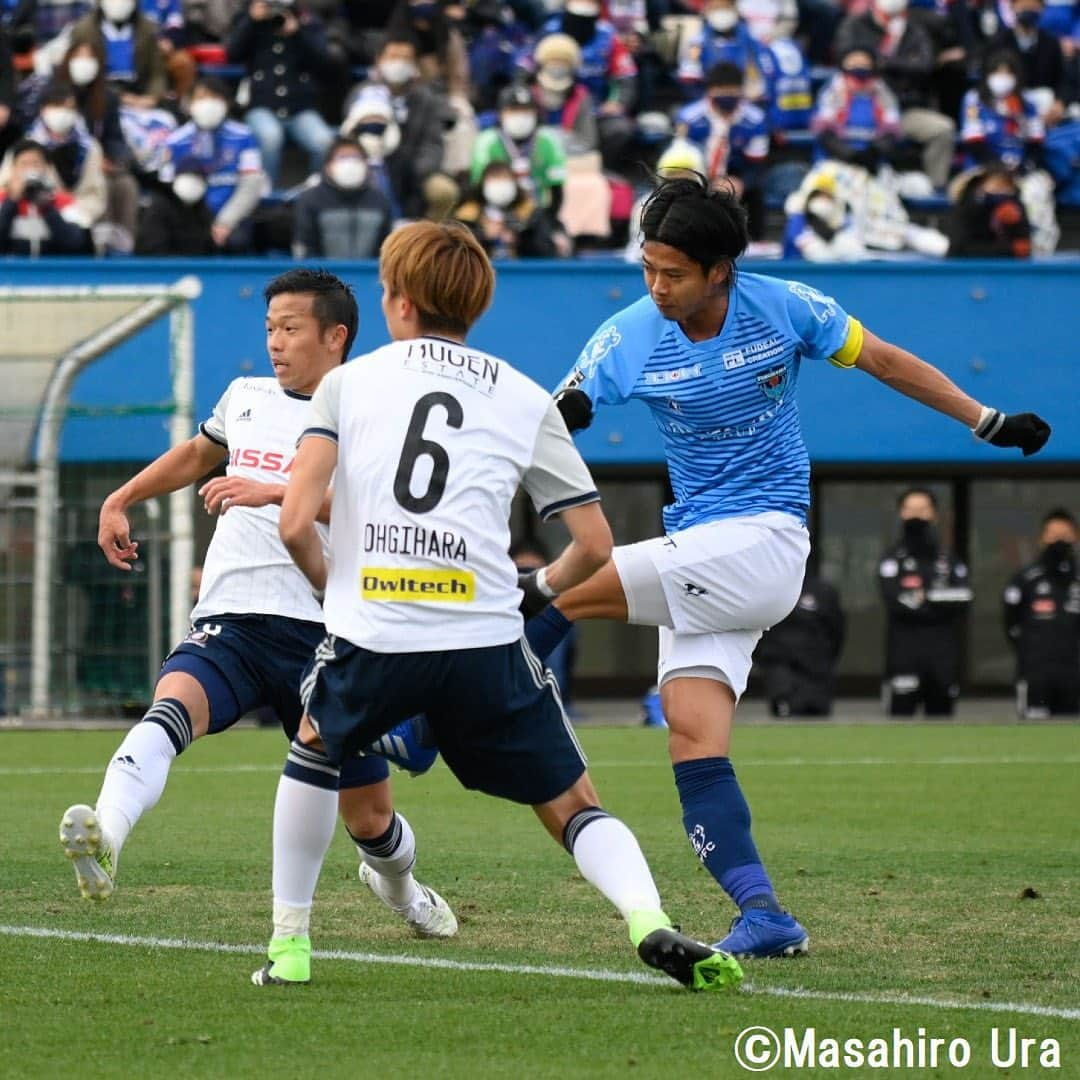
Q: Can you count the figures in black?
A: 3